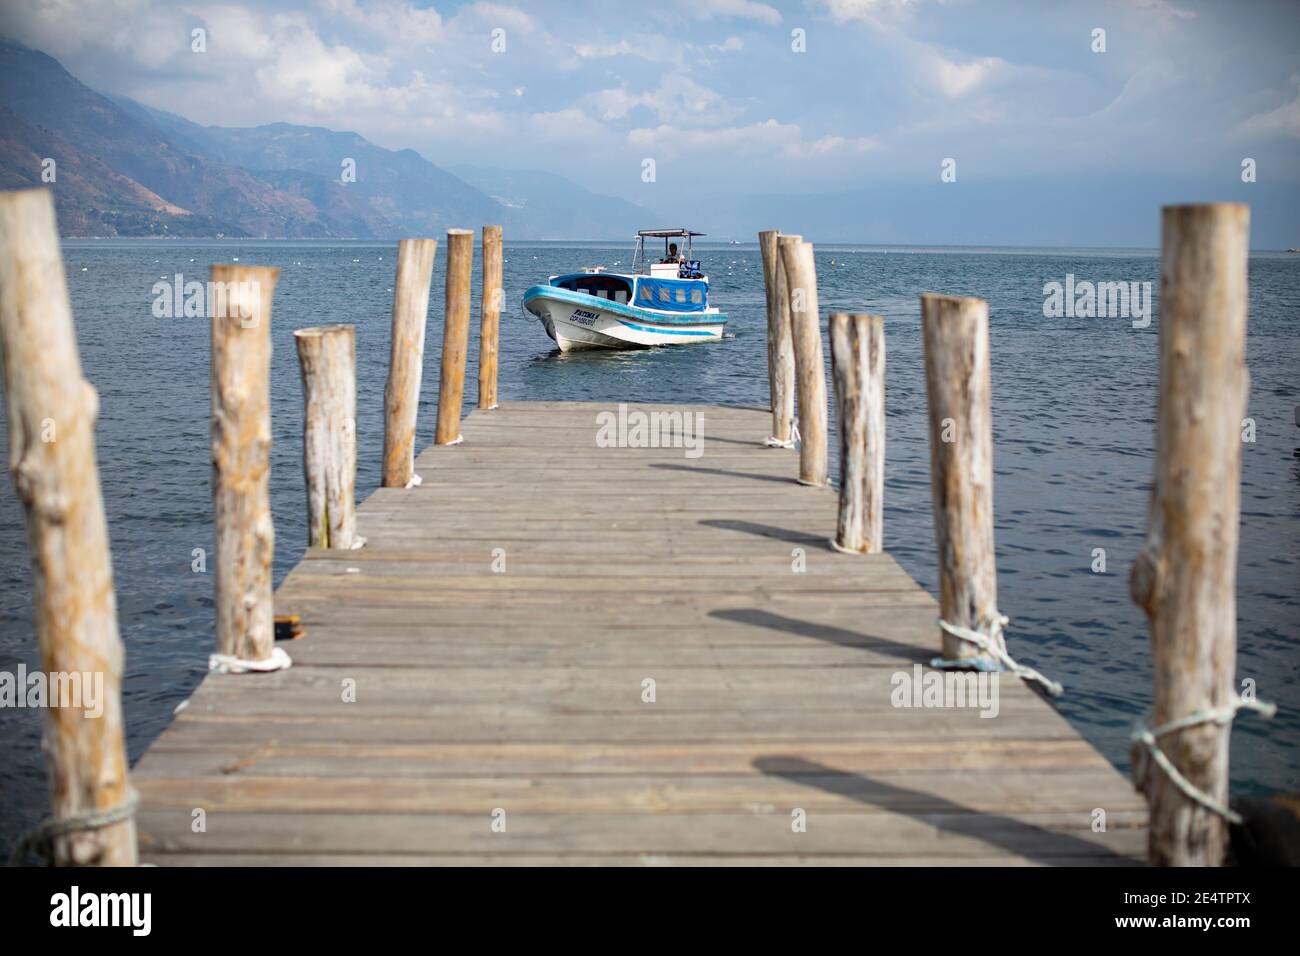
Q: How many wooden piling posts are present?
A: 12